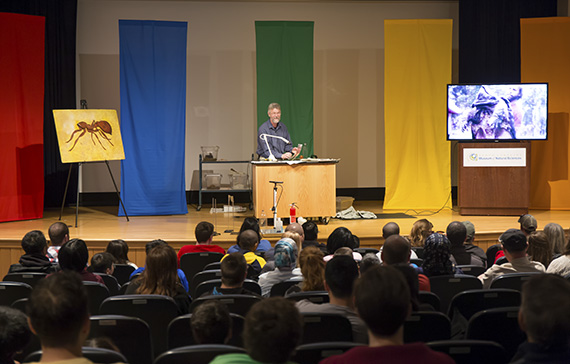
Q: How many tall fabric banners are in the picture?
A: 5